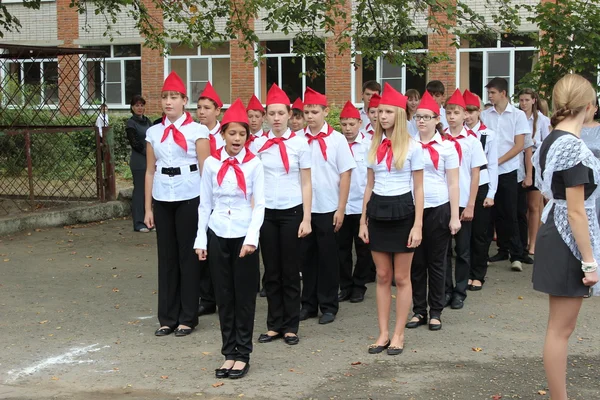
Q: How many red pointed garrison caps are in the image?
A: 13